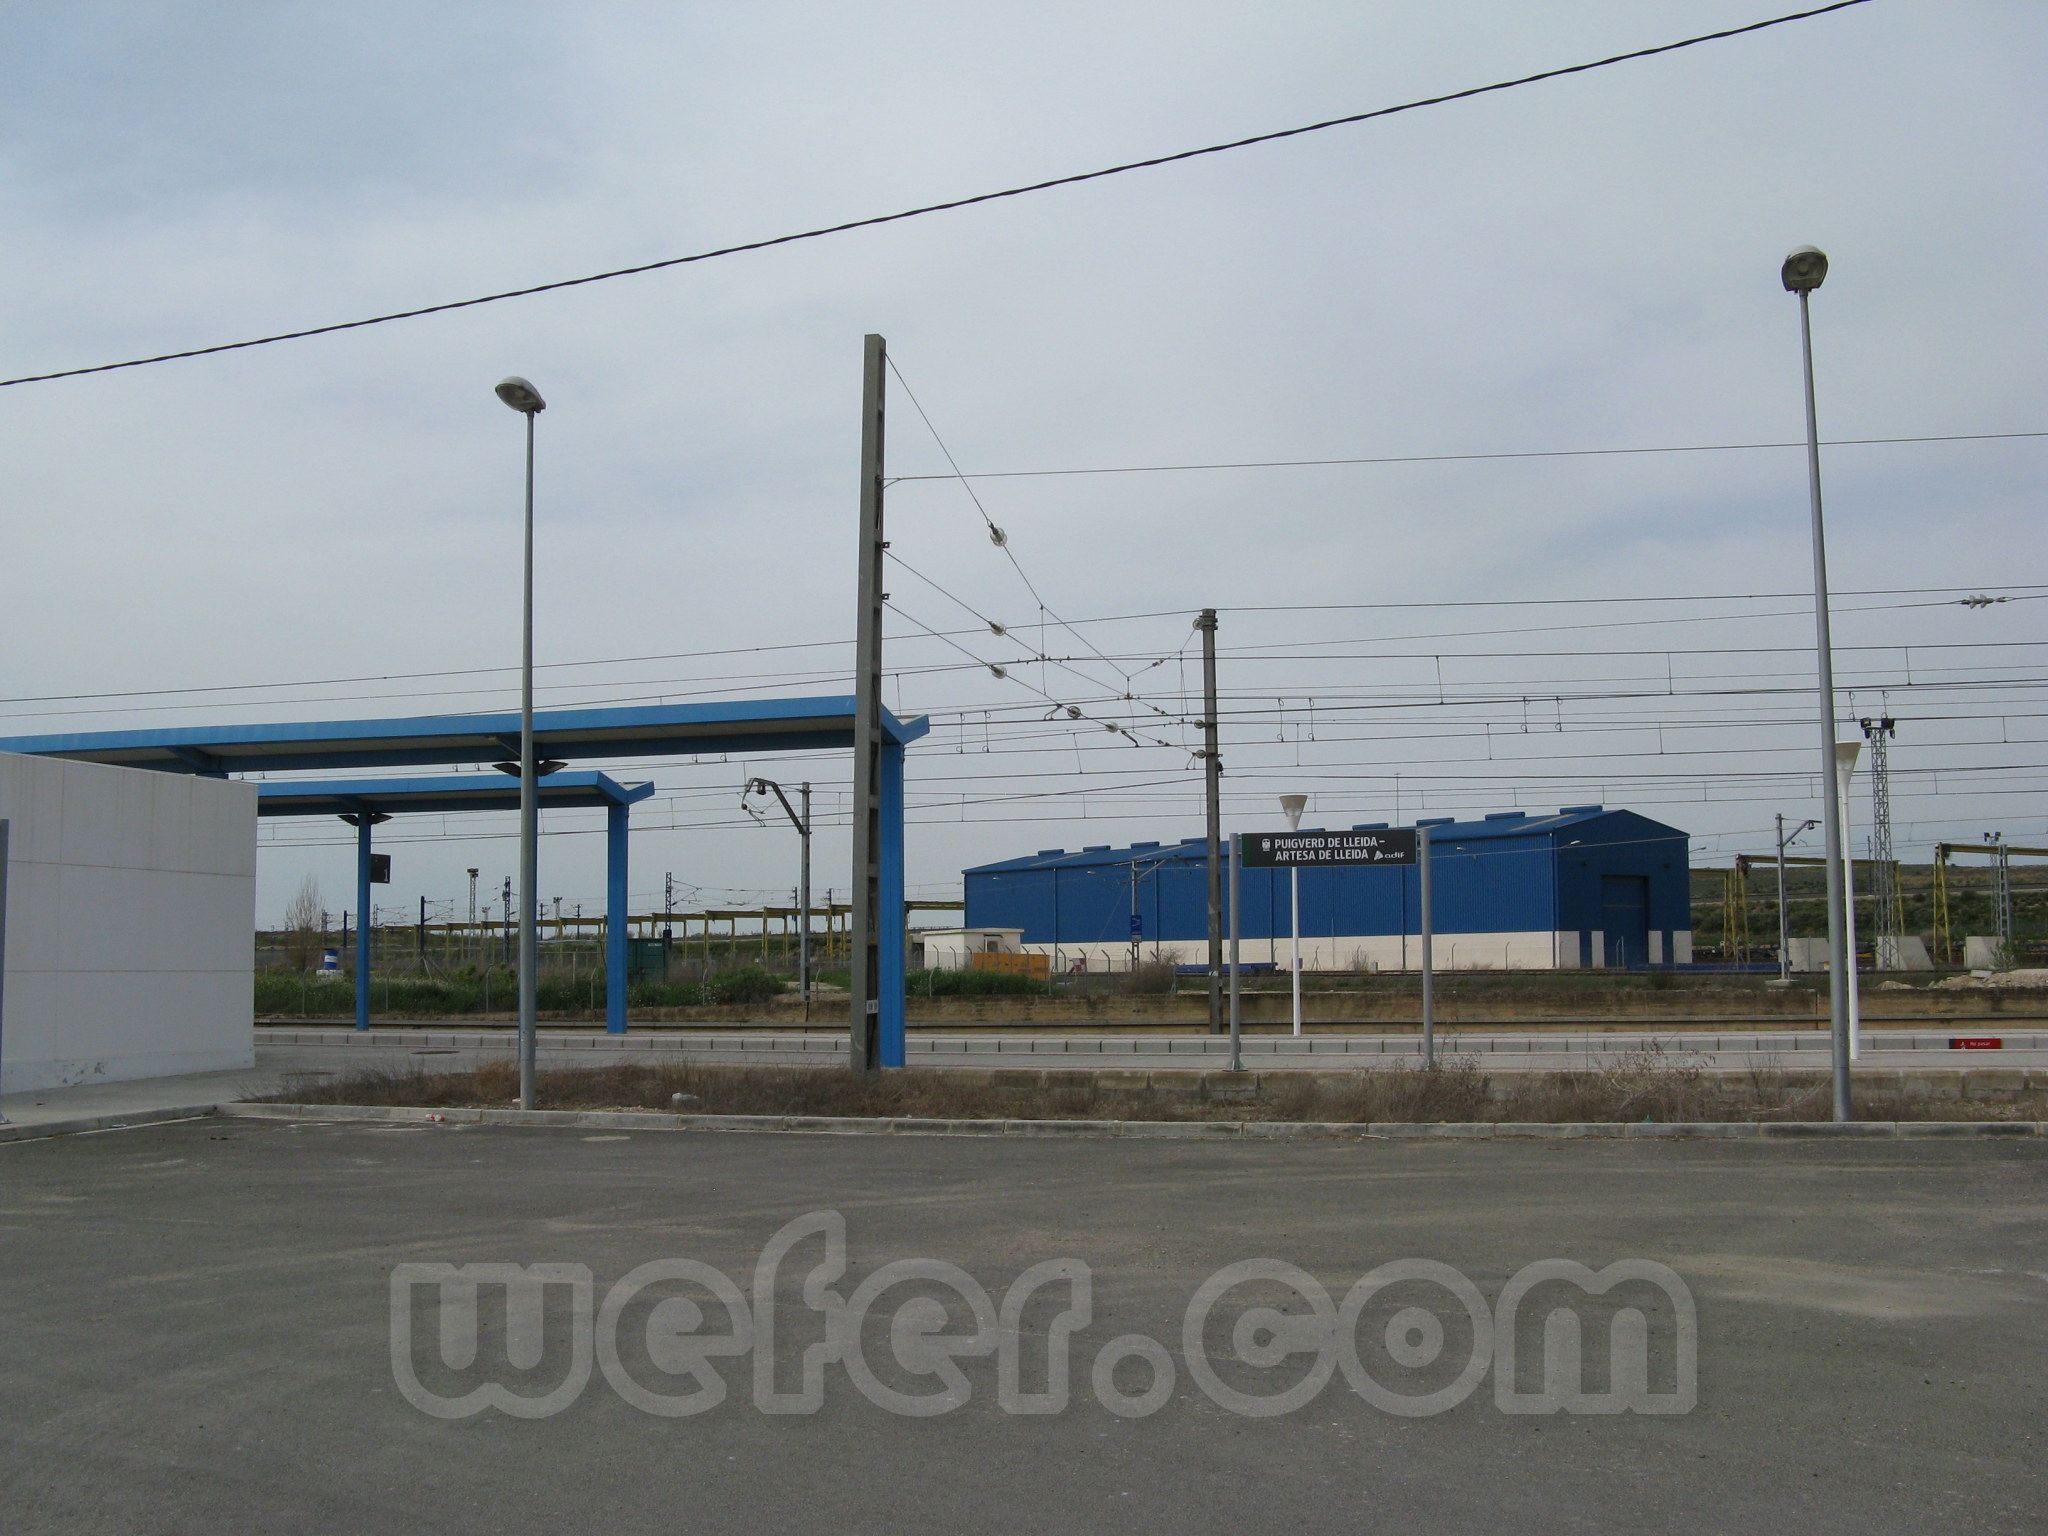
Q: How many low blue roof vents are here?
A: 9